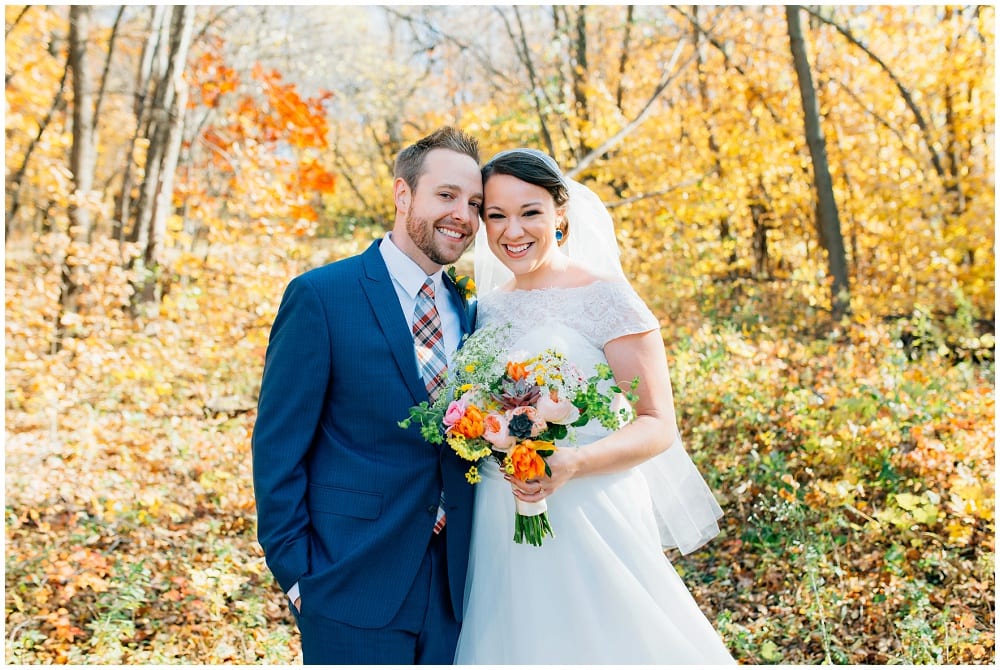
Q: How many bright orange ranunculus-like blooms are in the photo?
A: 3